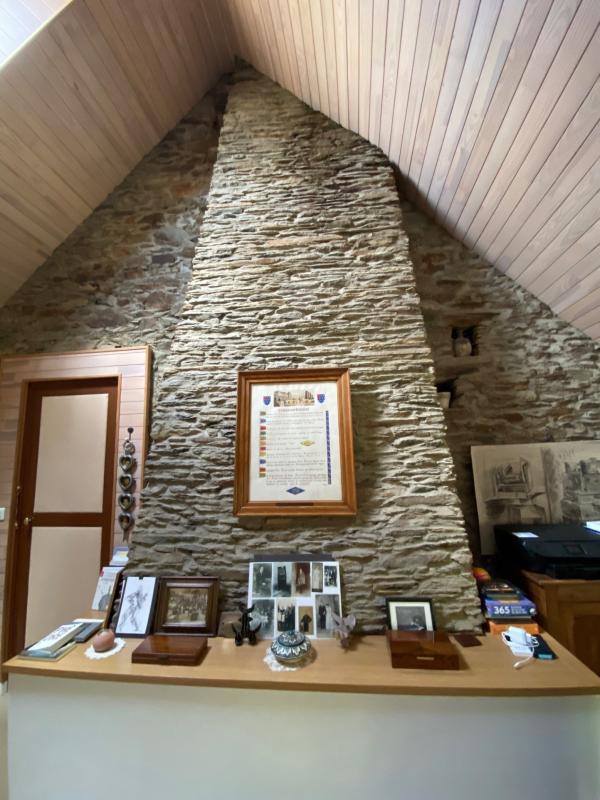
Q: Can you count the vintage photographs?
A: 11